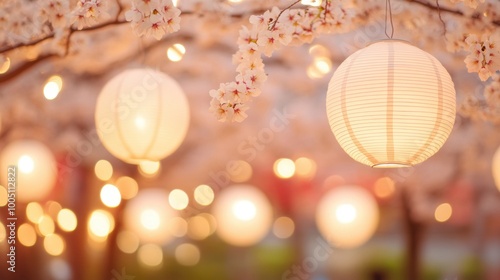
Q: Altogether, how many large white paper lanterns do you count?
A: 2